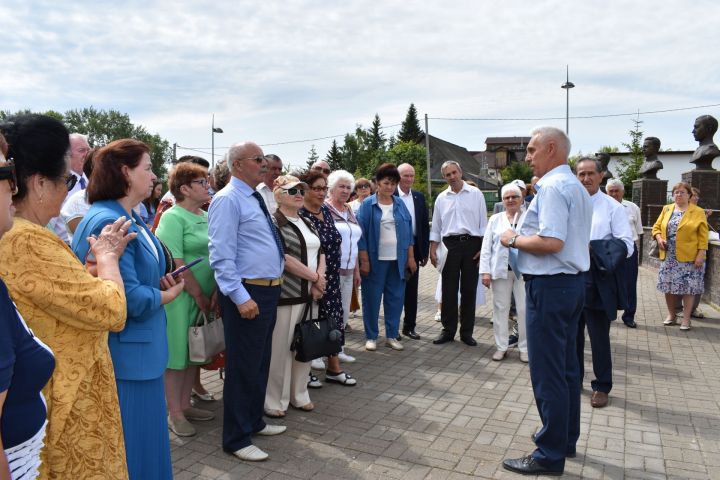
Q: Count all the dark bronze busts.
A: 3